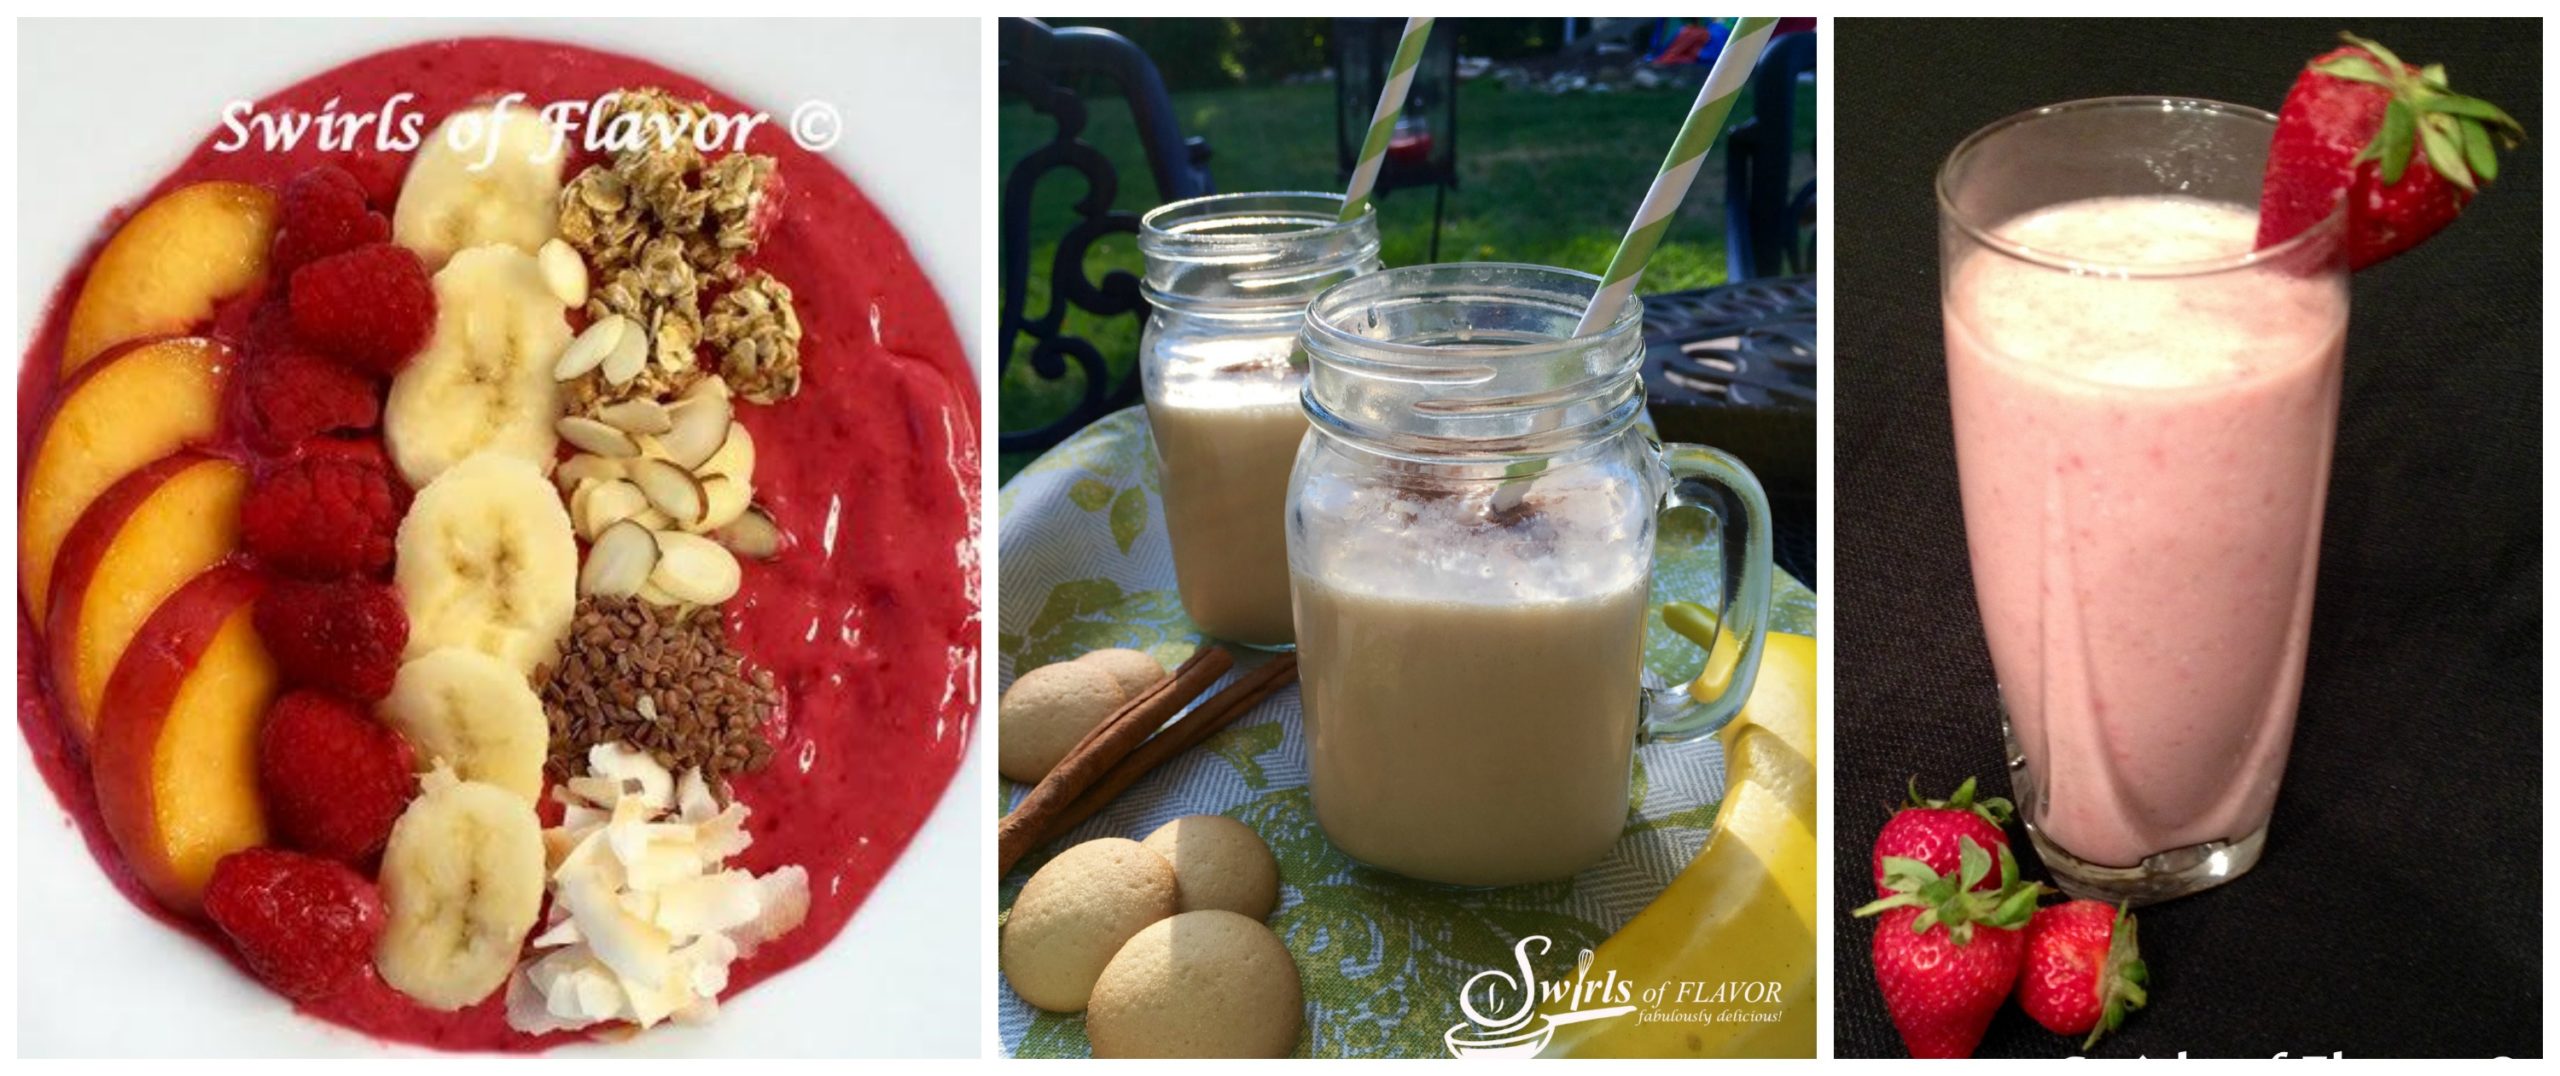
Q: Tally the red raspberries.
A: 7